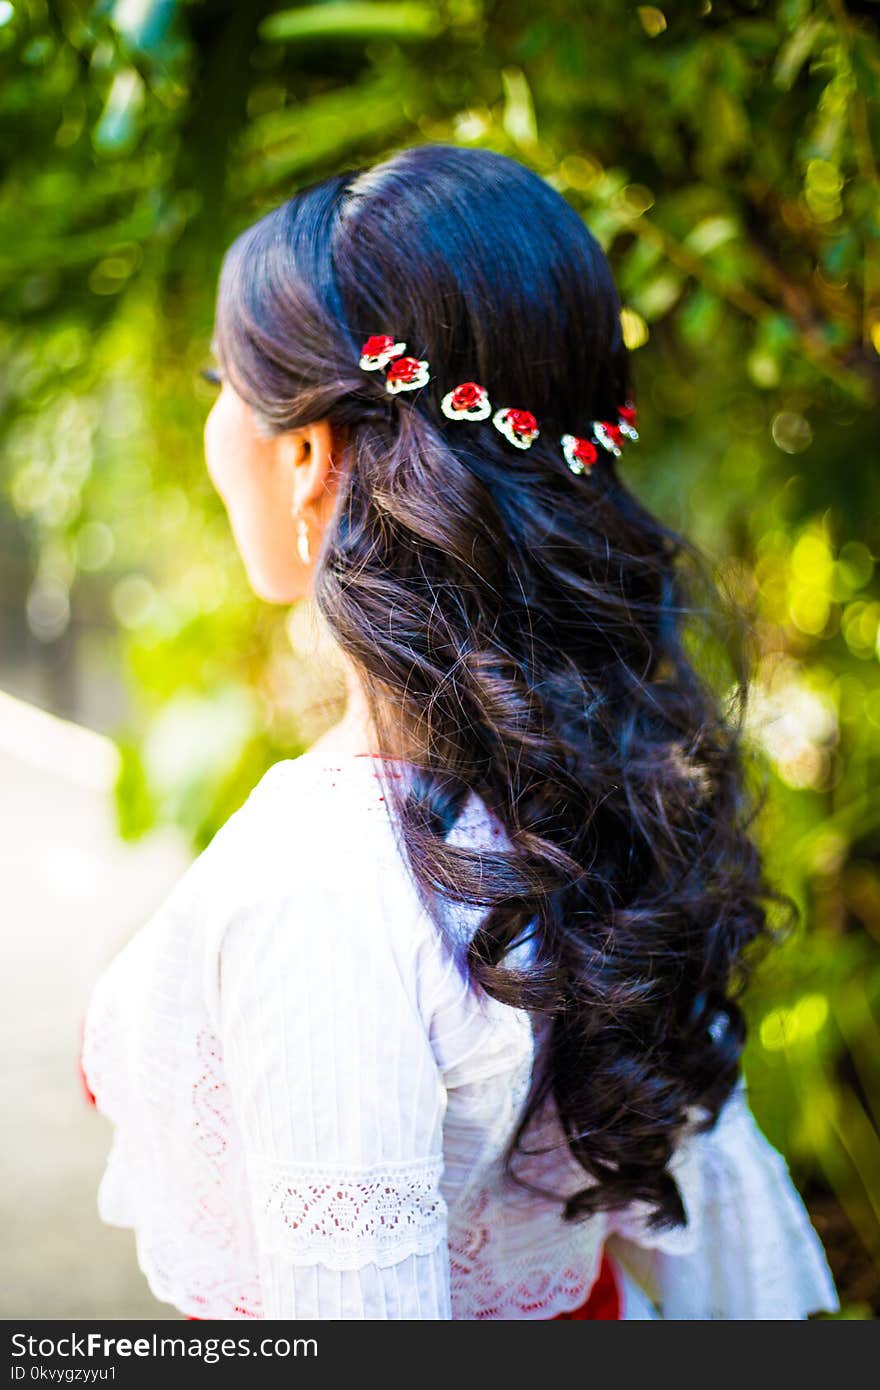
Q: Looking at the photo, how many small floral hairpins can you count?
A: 7